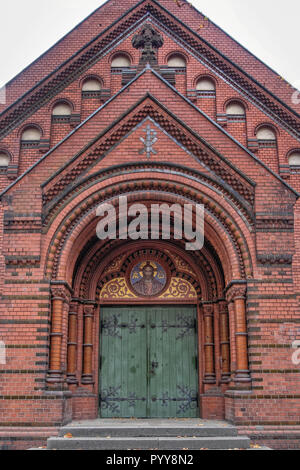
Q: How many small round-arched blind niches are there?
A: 10